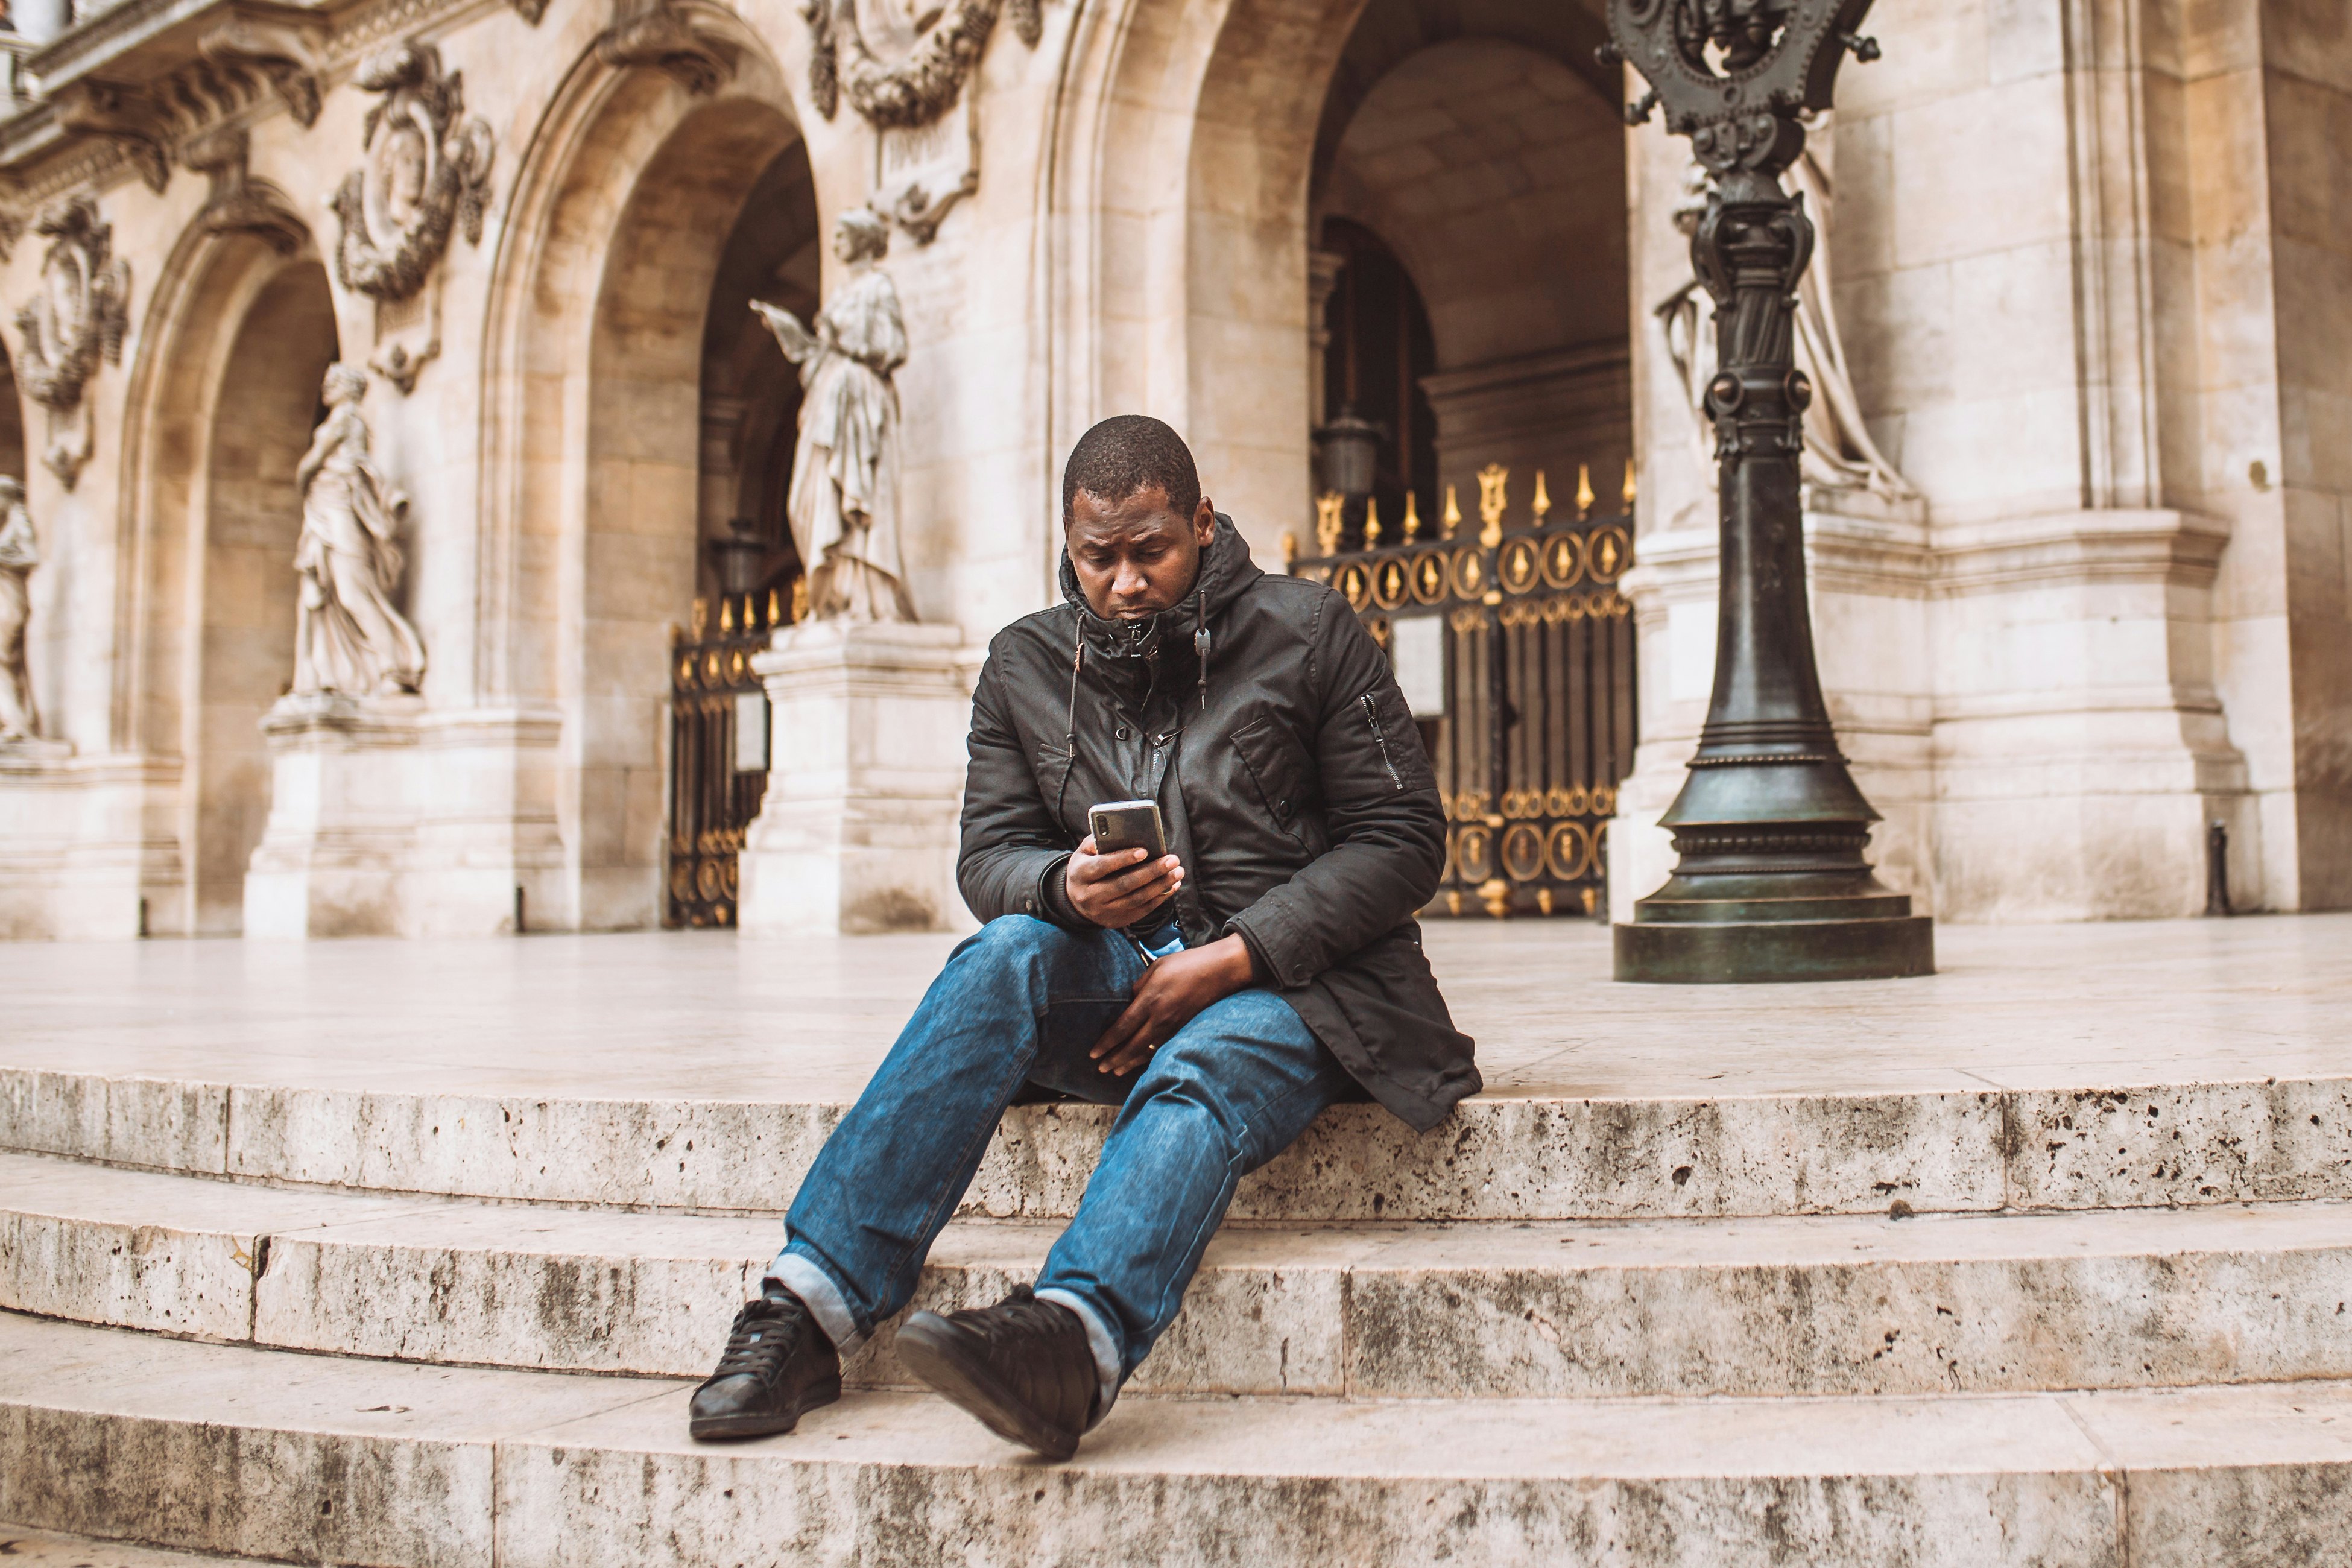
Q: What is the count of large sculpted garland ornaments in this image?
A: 3